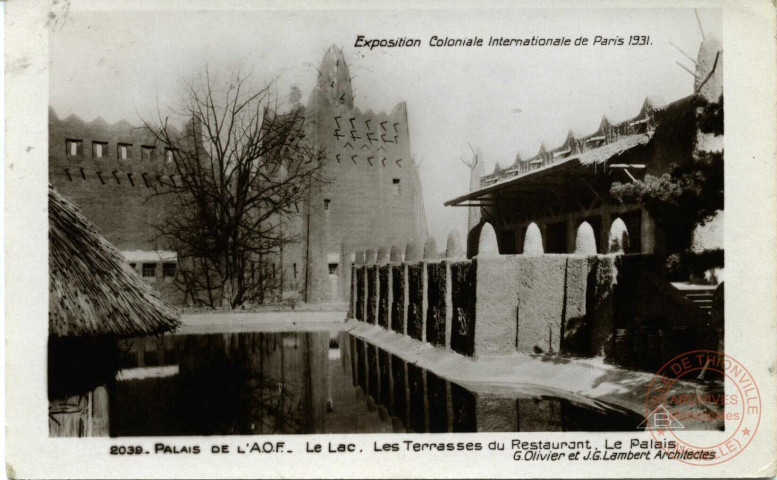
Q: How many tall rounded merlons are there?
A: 11